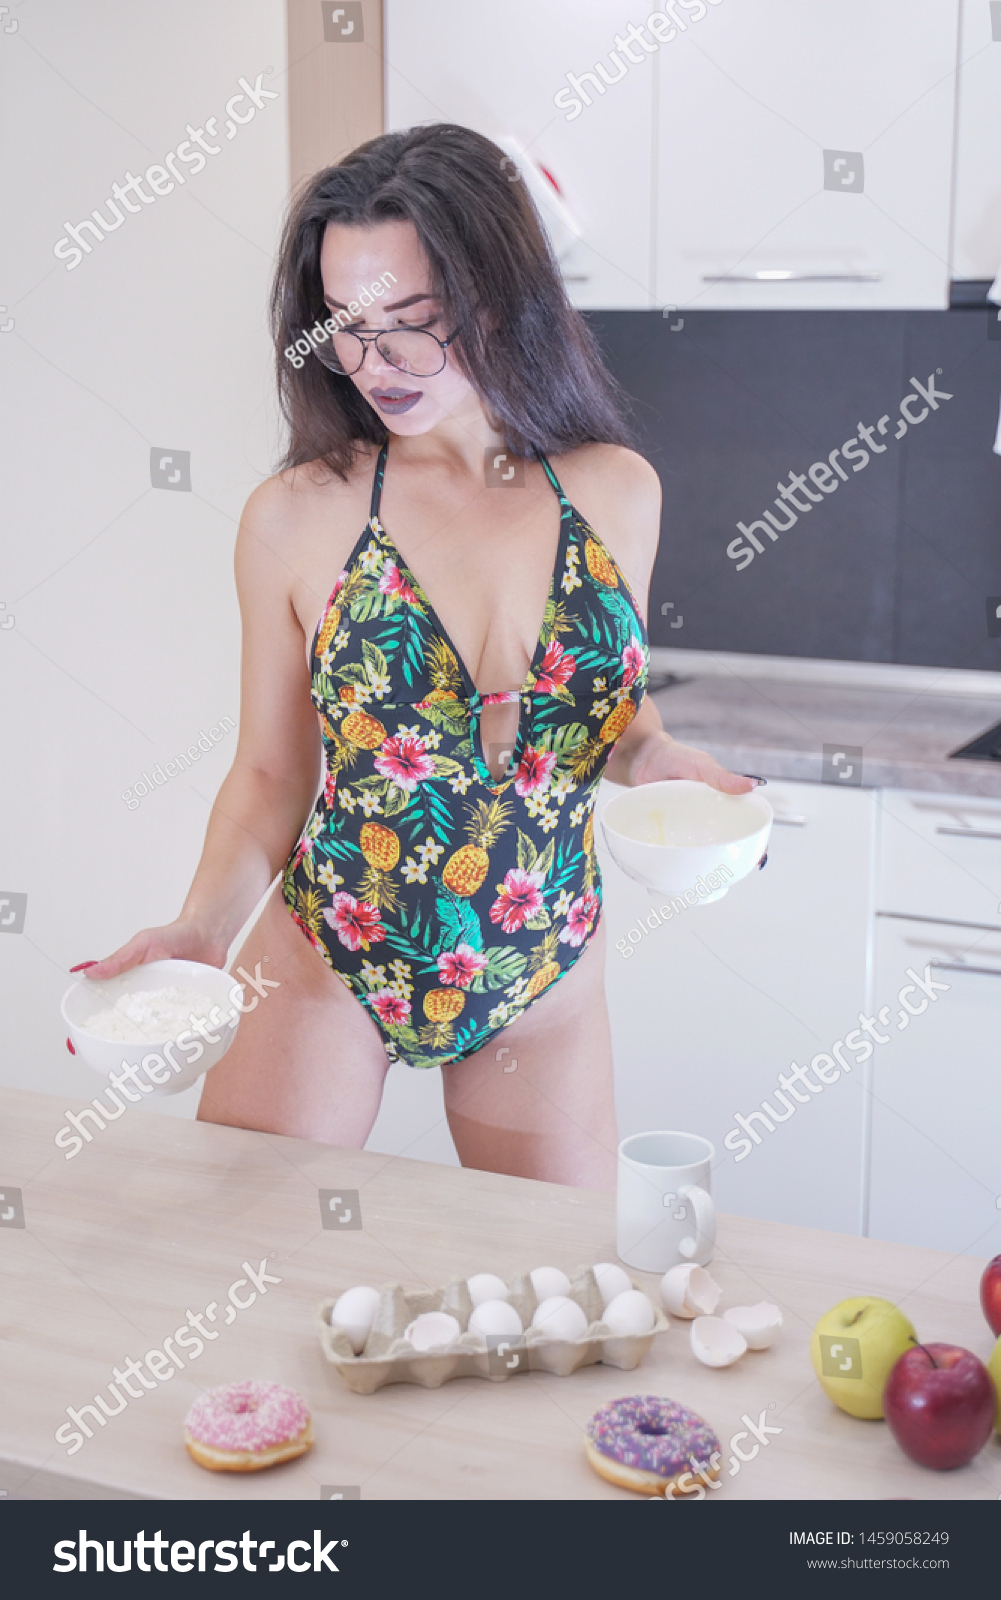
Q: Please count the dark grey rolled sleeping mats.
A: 0